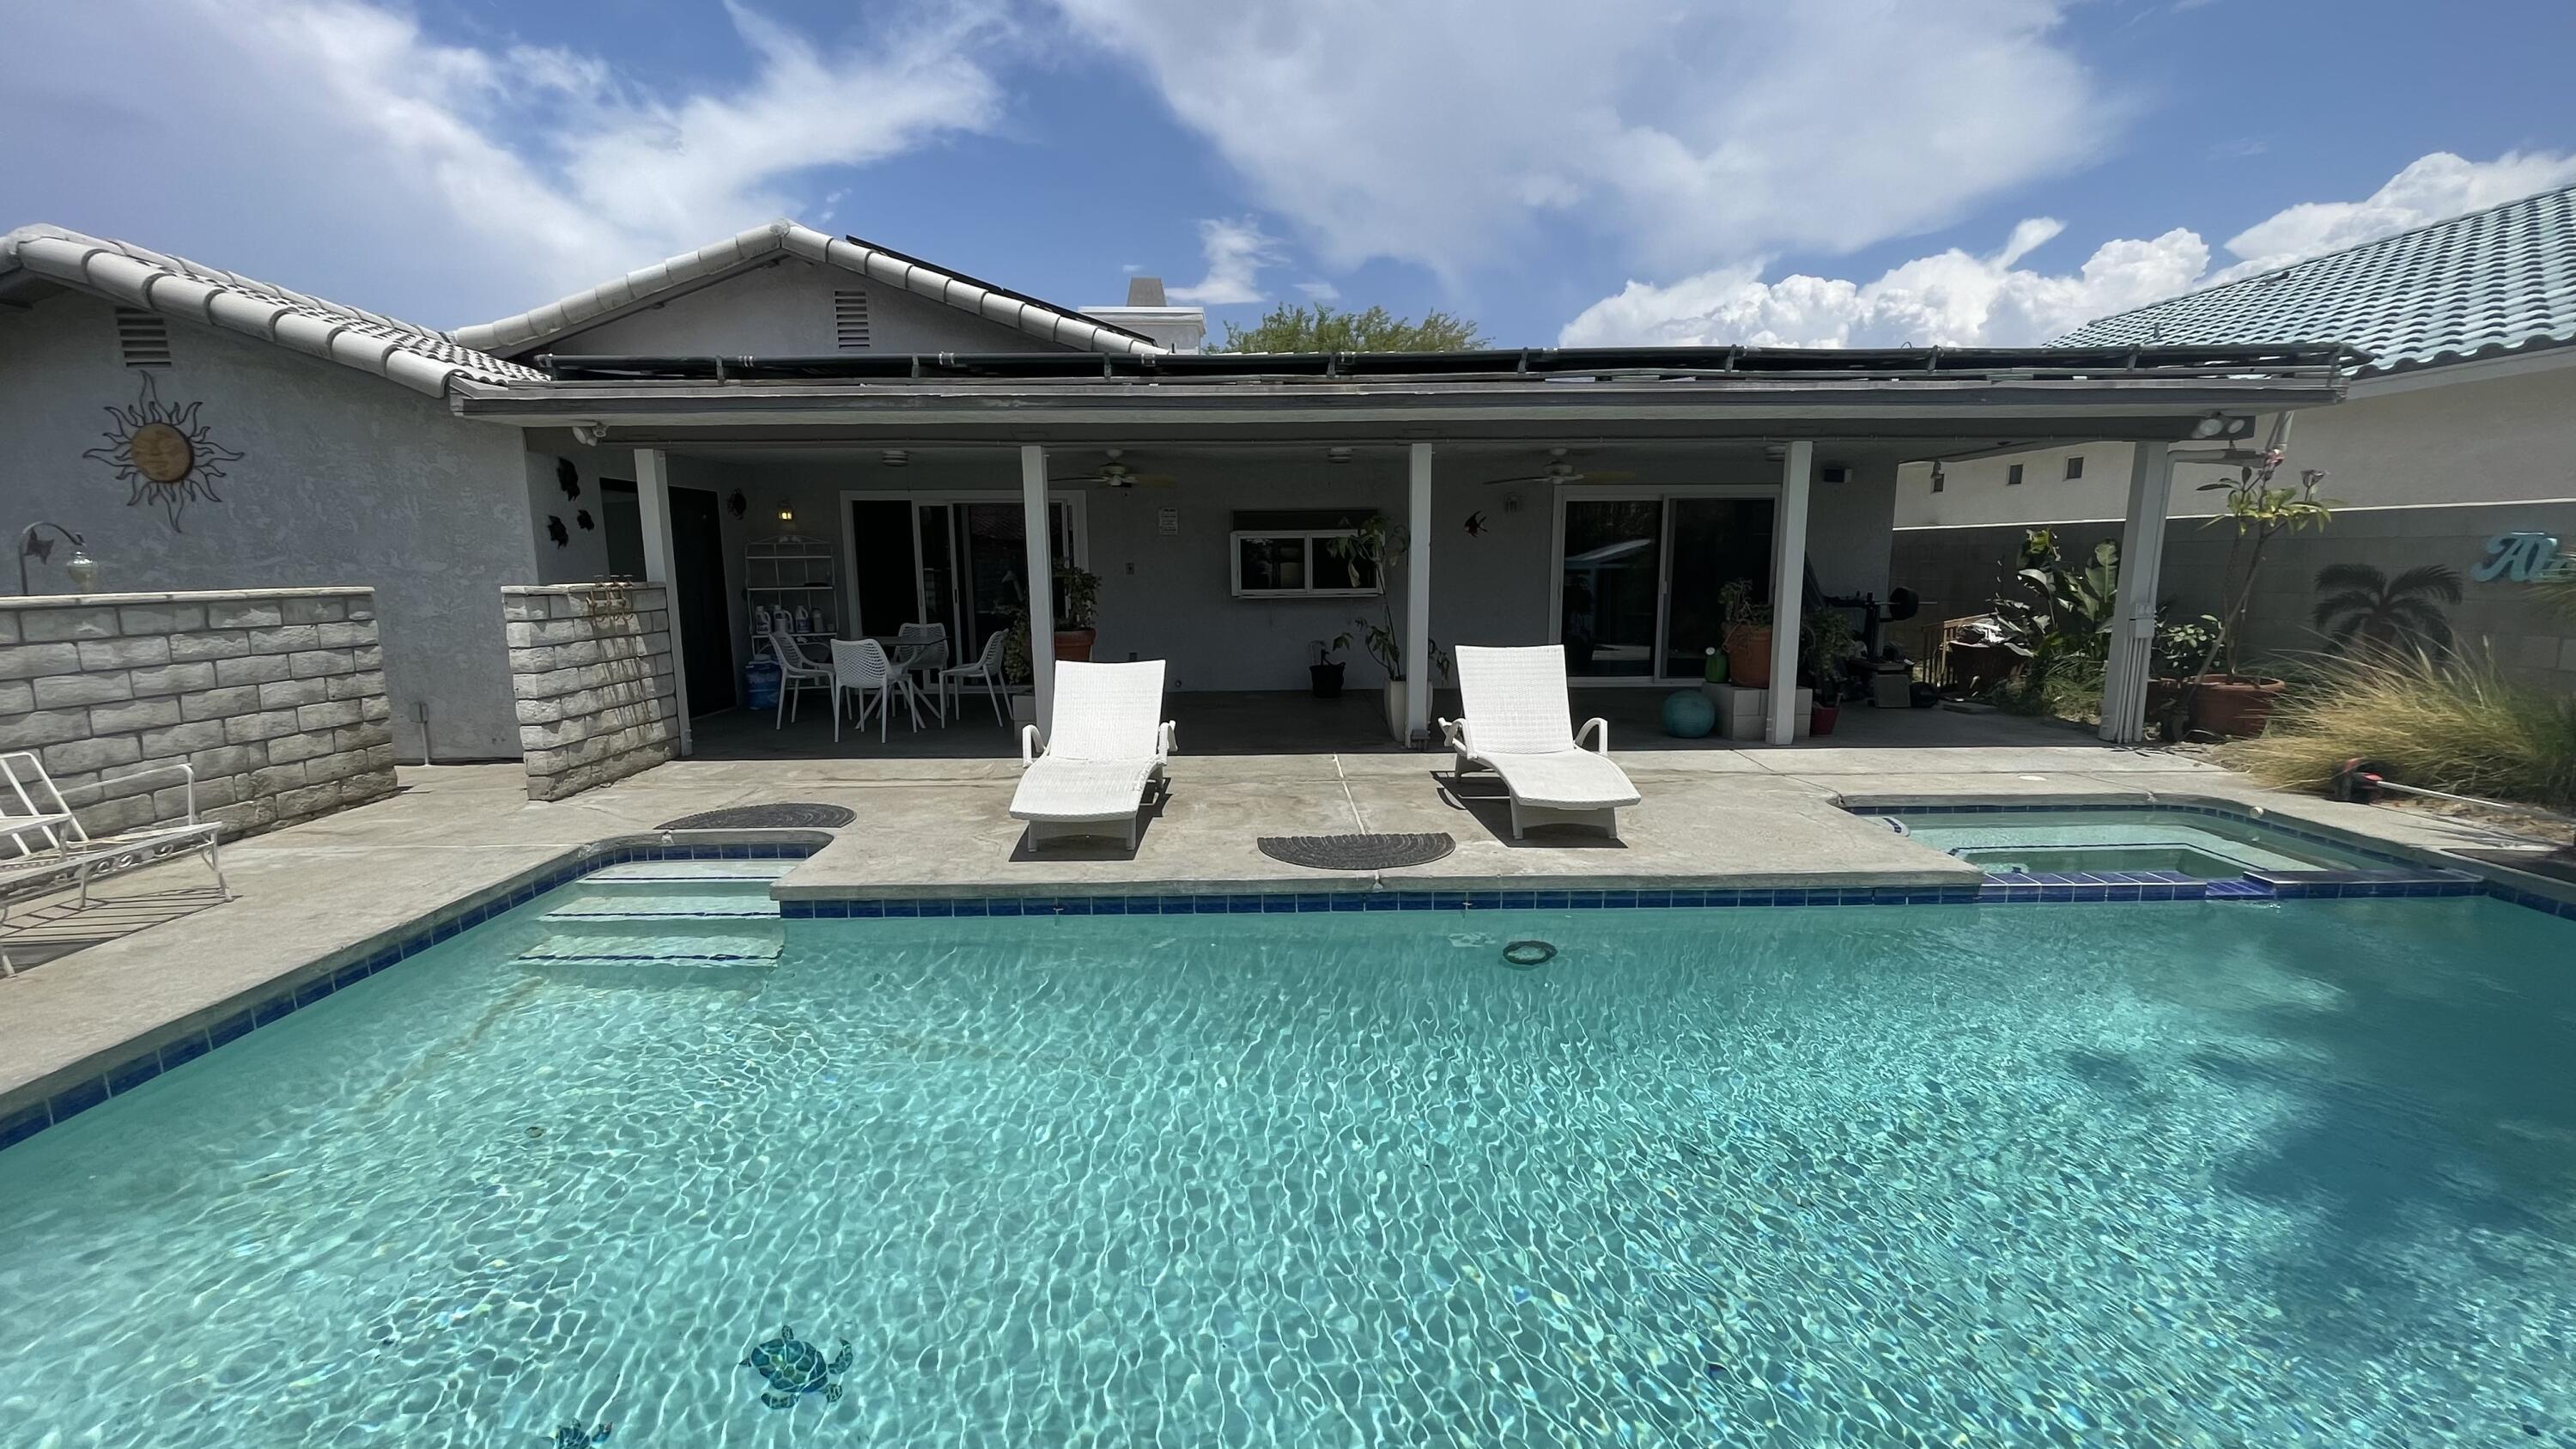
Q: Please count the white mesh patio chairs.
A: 4